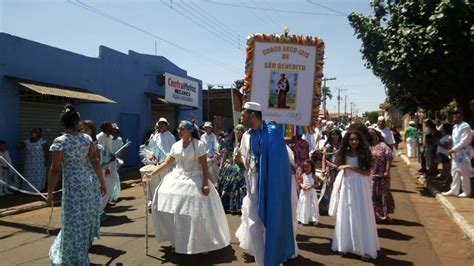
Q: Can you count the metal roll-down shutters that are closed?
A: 2